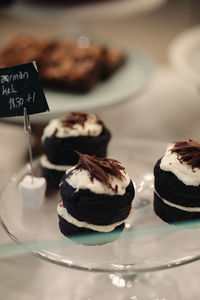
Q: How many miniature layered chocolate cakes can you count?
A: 3